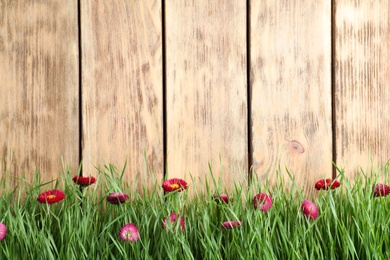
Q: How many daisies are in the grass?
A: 13